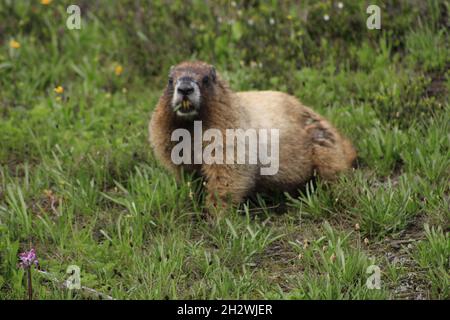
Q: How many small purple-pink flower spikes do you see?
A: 1